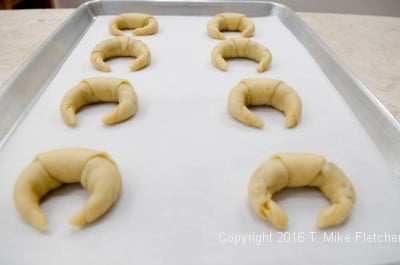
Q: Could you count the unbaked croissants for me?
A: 8